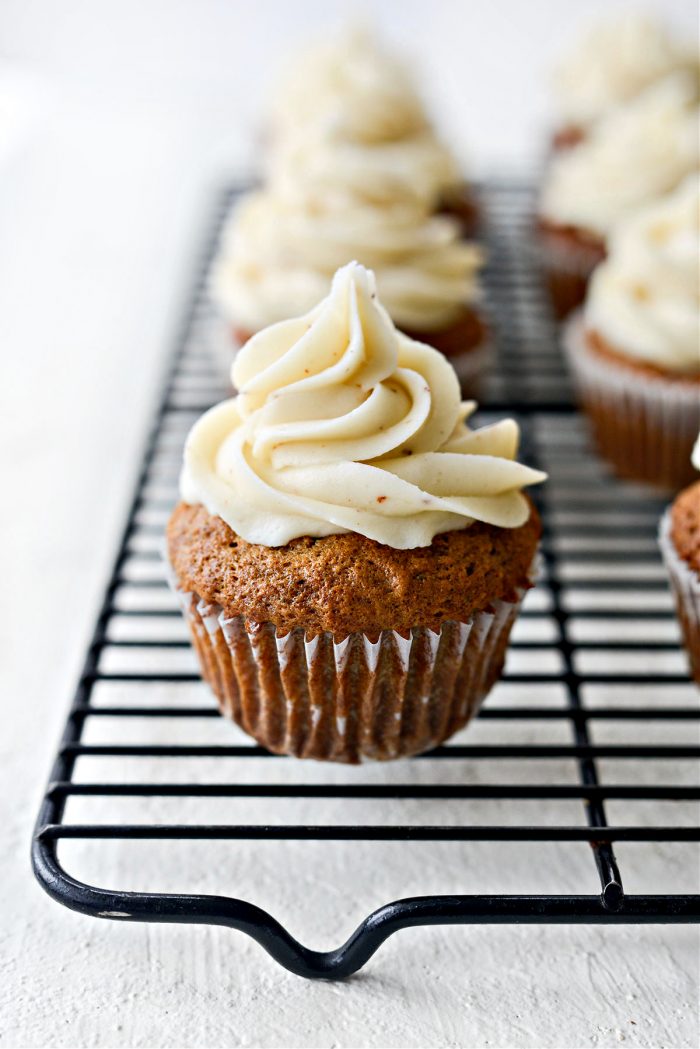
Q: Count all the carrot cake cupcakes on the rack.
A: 8